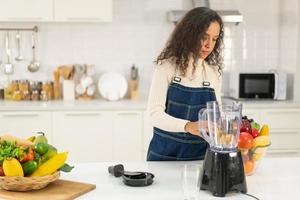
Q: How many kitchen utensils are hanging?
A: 3